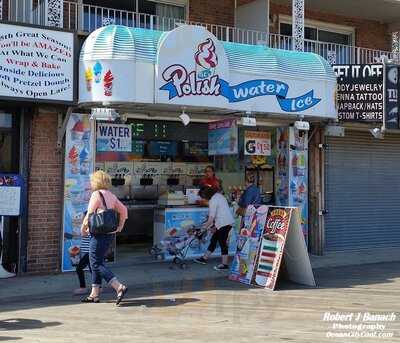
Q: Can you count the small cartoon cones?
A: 3